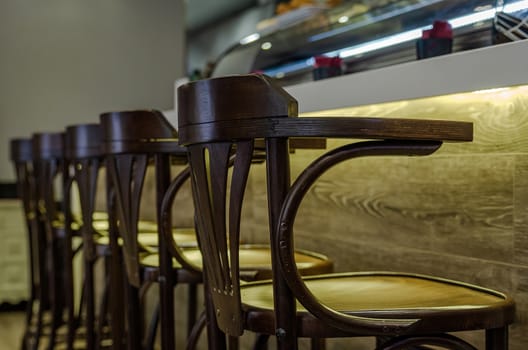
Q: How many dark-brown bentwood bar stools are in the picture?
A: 5